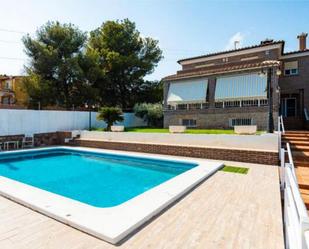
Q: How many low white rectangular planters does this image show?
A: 3